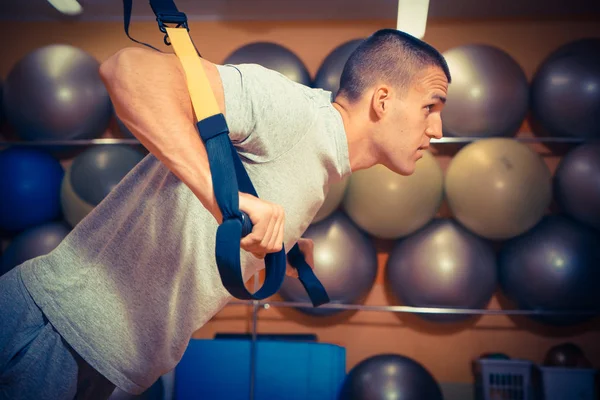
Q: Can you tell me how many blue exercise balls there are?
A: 1